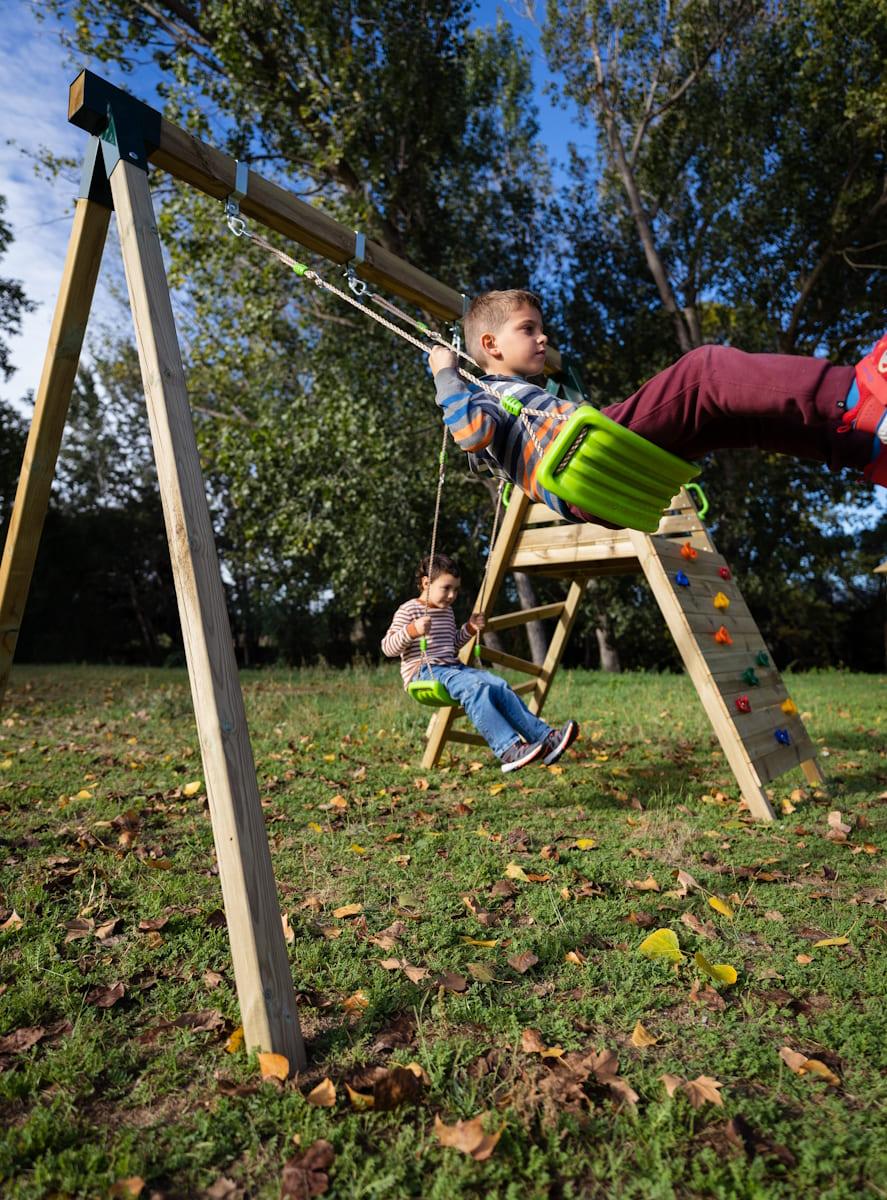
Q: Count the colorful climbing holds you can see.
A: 10